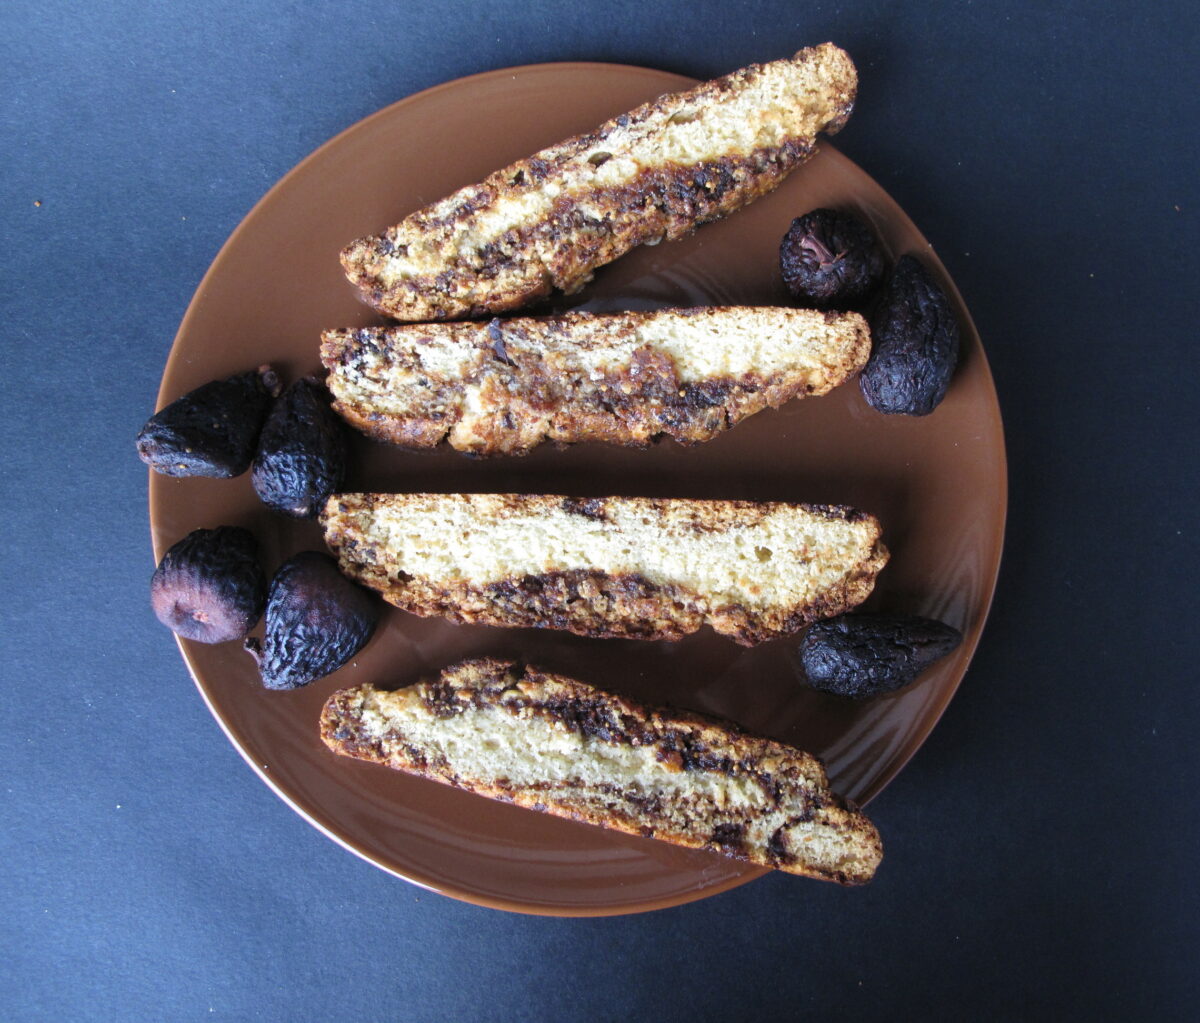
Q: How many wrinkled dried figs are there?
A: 7